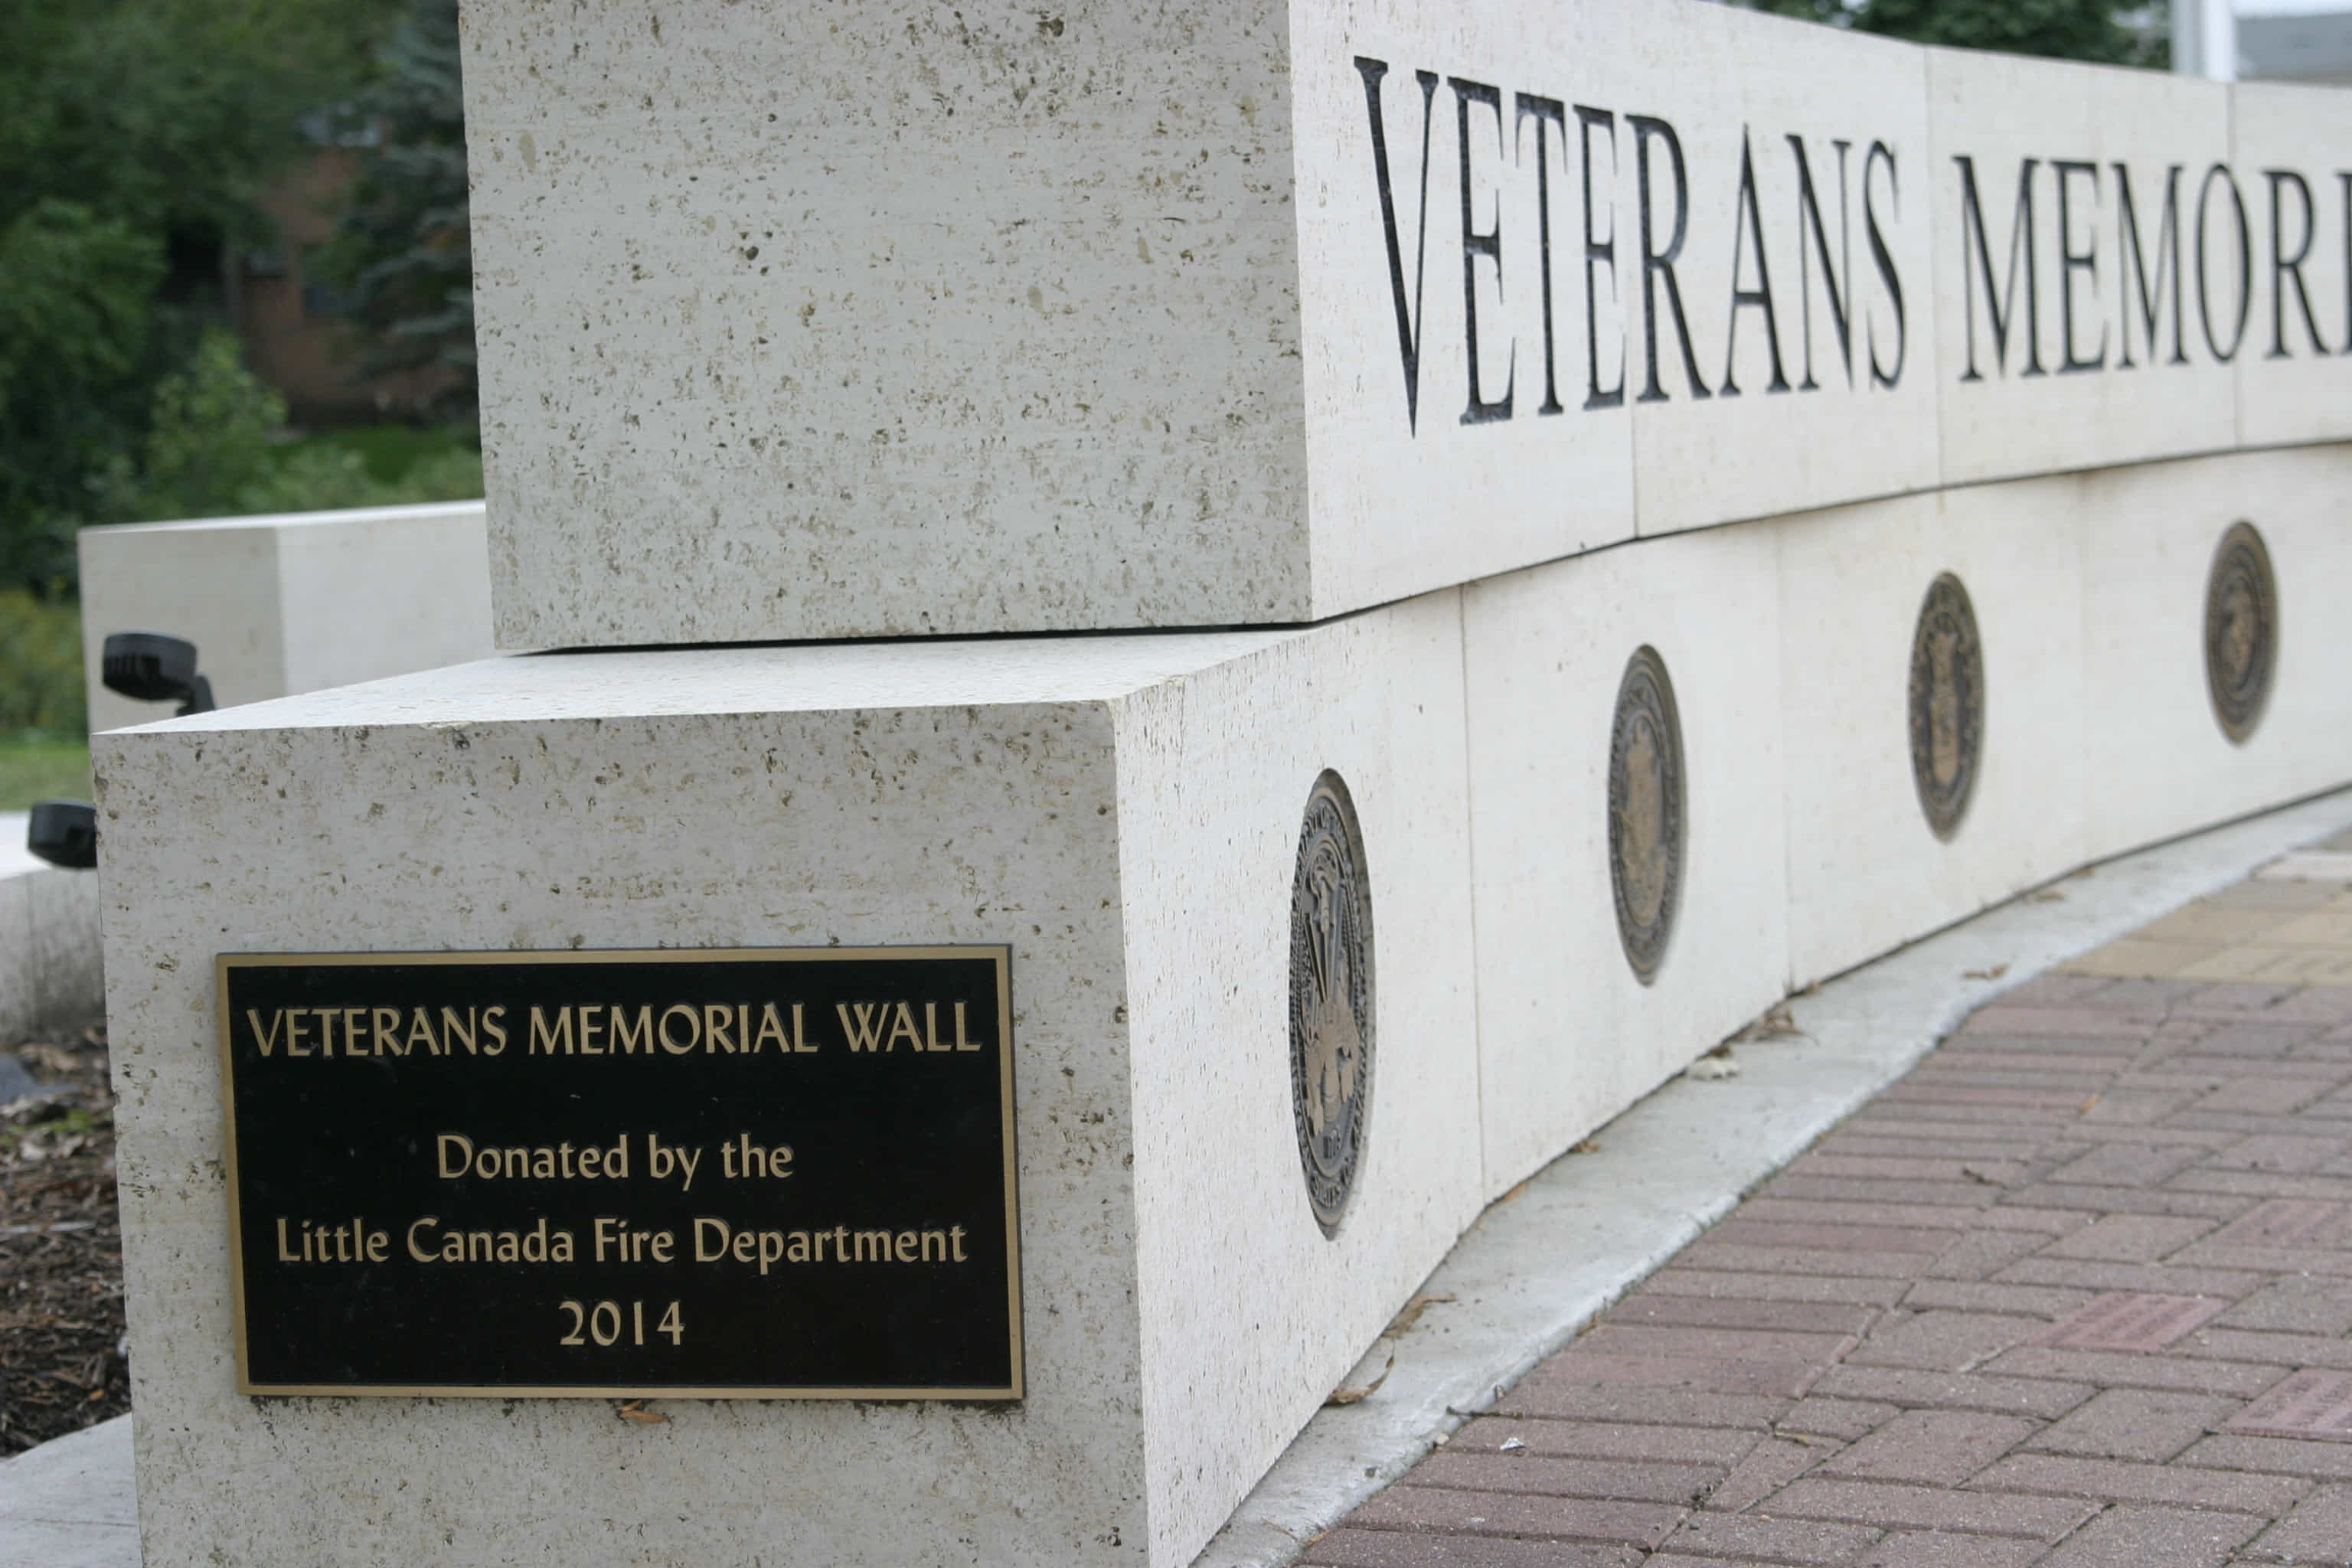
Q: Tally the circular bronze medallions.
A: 4